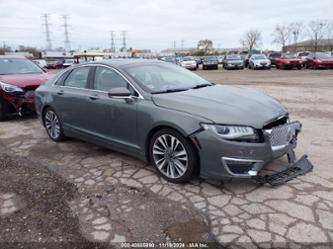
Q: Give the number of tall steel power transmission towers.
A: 4